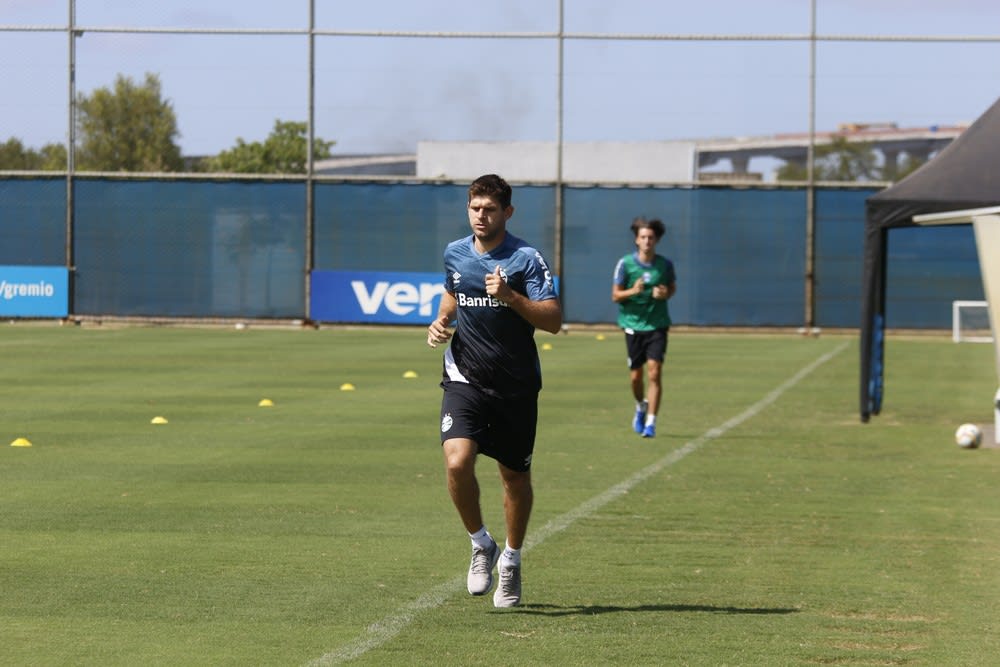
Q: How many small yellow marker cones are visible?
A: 7